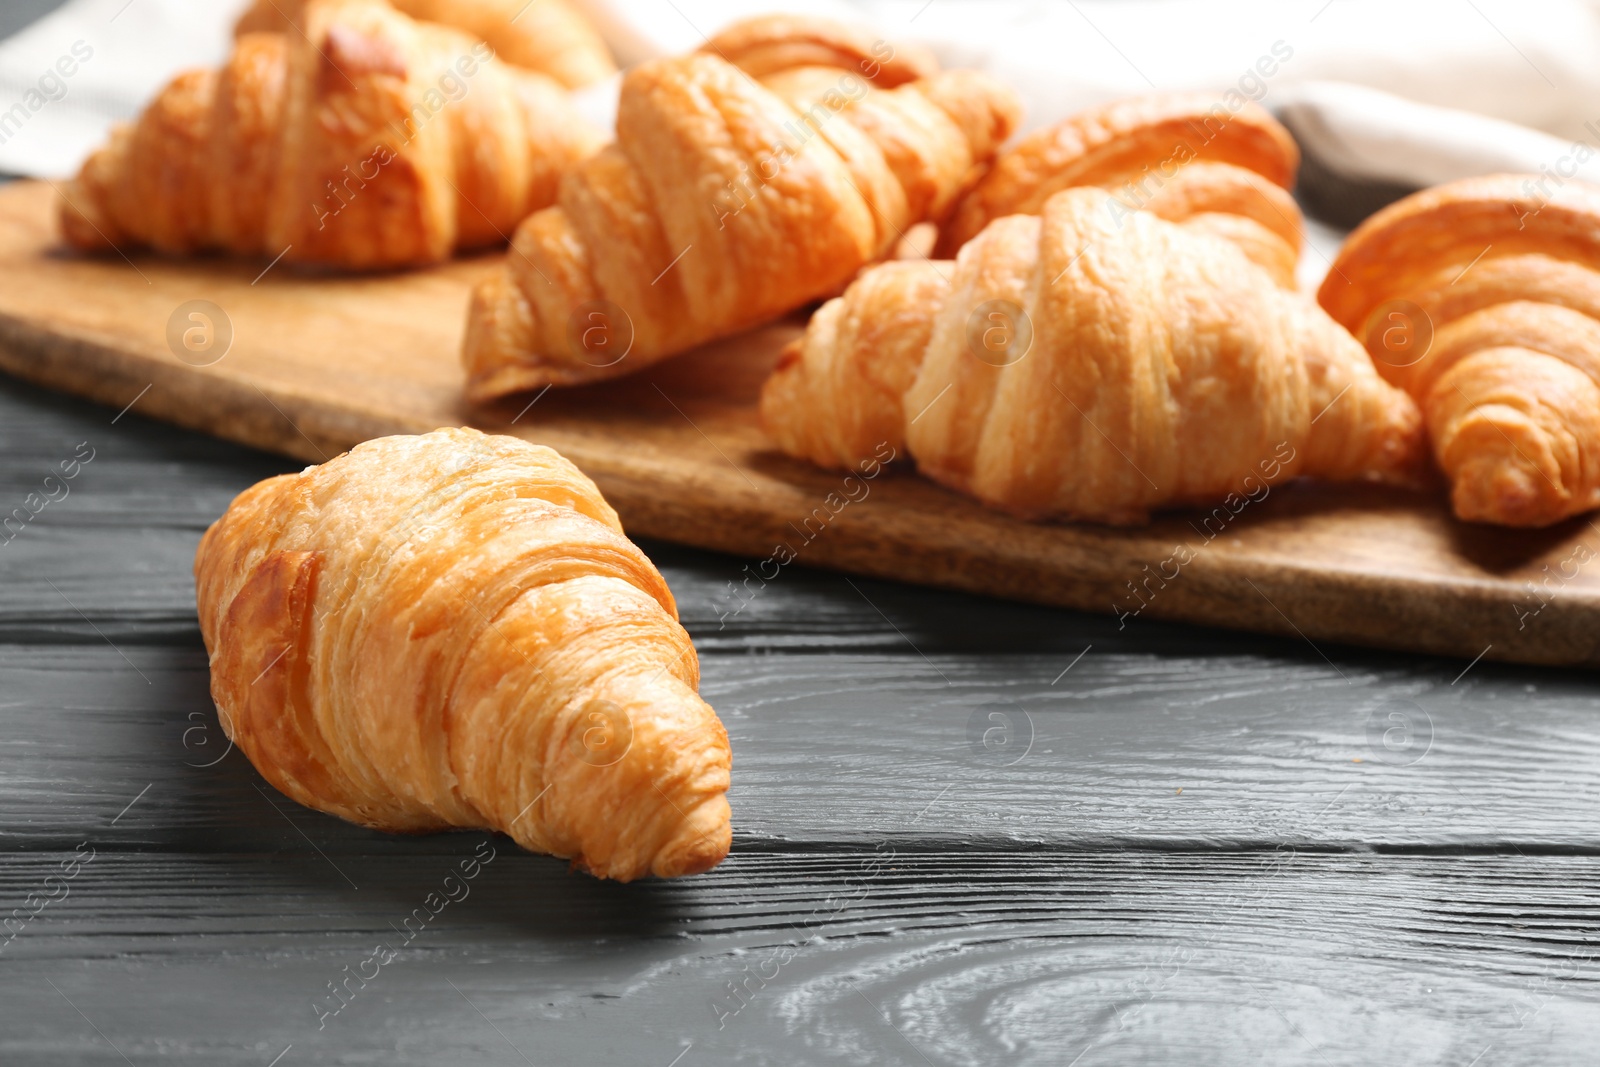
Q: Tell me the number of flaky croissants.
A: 8